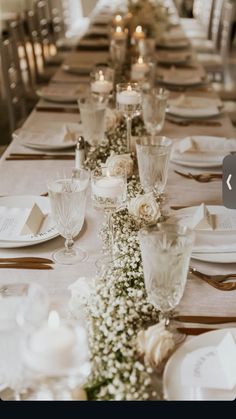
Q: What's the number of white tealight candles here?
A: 8